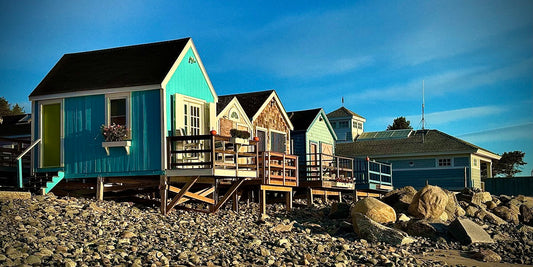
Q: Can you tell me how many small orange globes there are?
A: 2